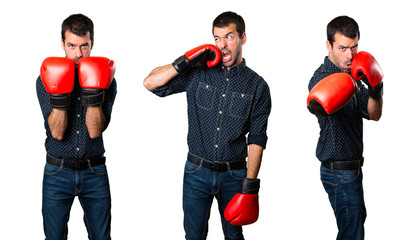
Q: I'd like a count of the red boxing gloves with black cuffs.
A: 6